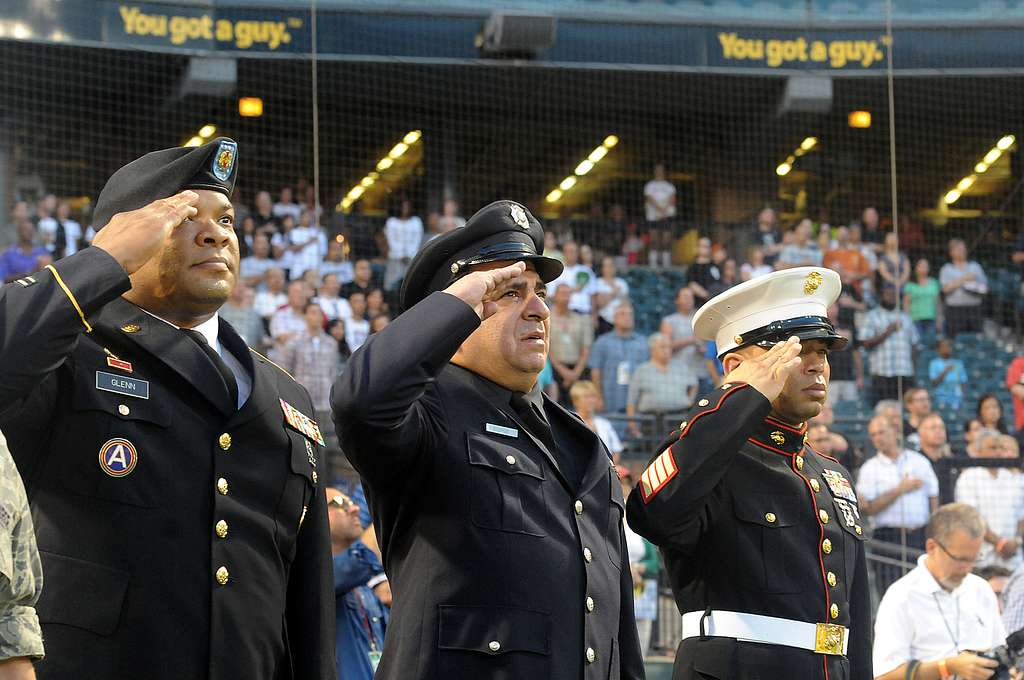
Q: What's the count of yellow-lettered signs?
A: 2